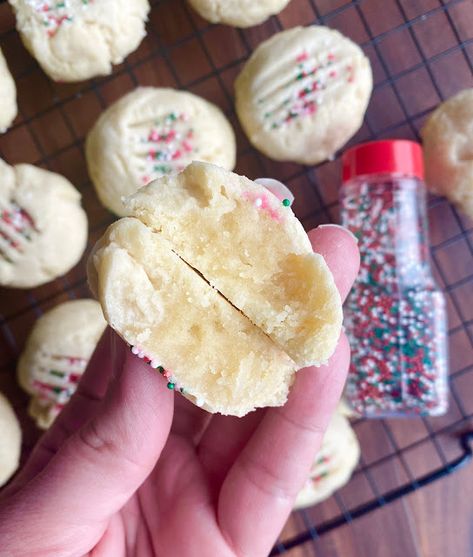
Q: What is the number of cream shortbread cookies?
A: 11